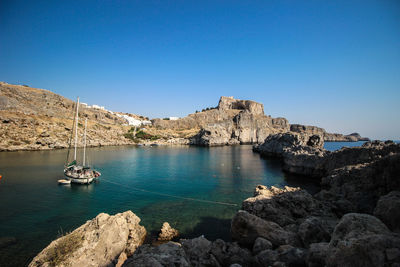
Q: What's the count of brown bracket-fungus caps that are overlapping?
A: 0